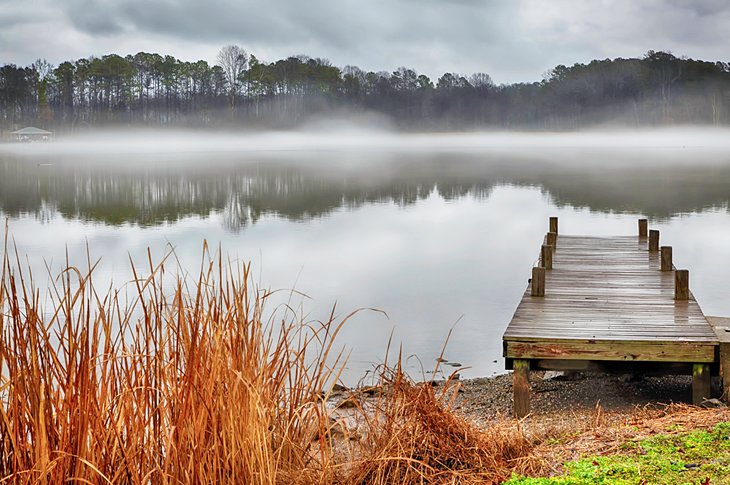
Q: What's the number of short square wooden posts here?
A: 8